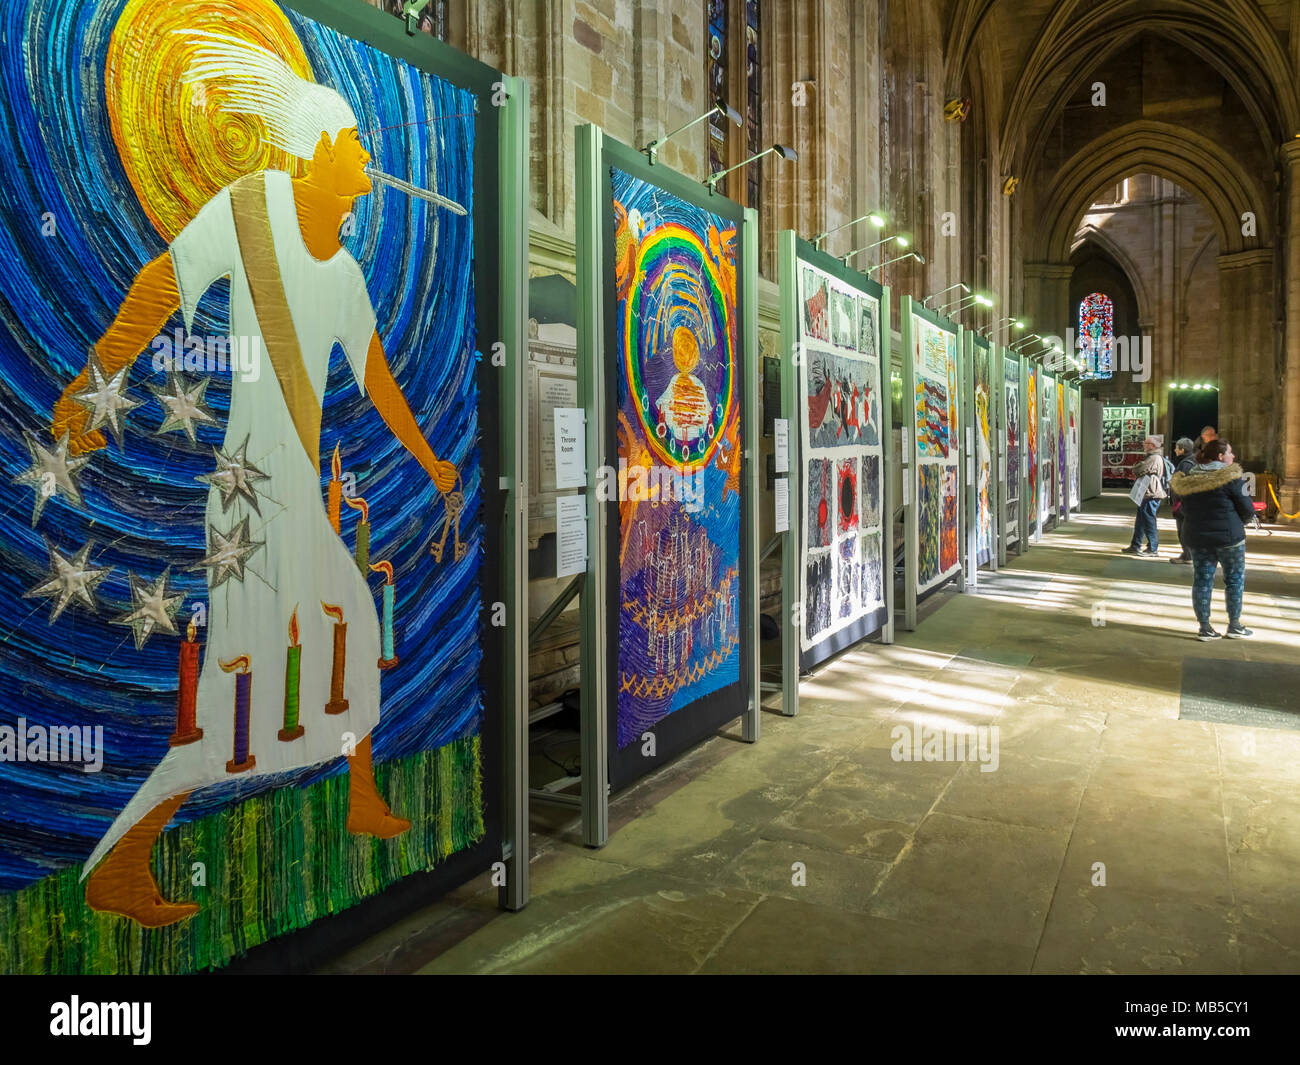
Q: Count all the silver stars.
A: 7